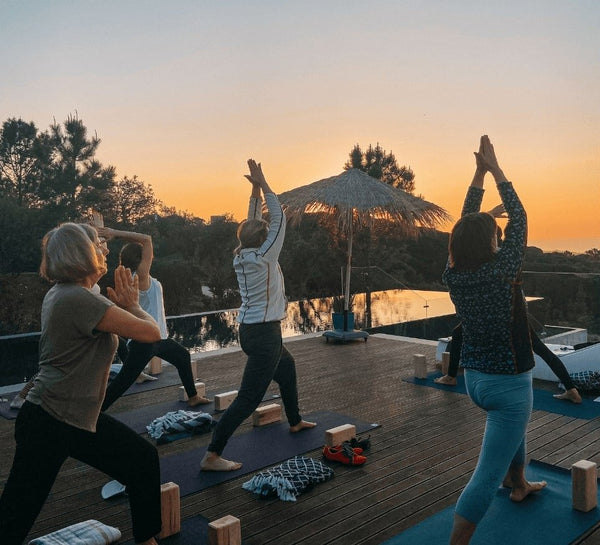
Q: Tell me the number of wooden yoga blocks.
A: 11